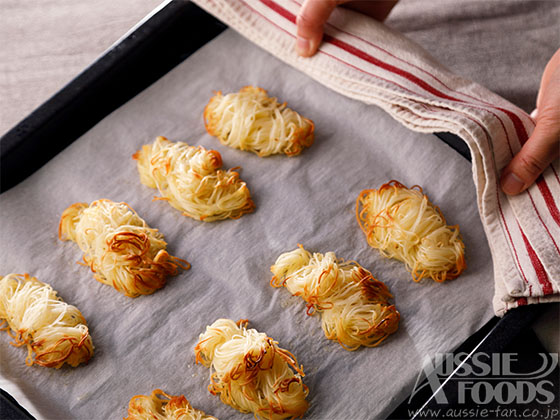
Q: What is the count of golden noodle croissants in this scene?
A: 8